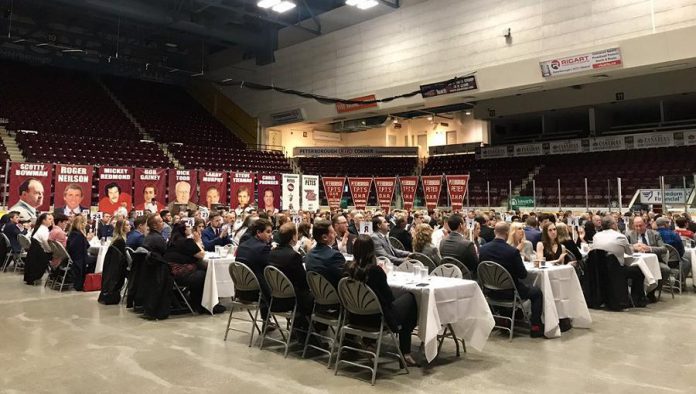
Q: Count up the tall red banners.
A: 14